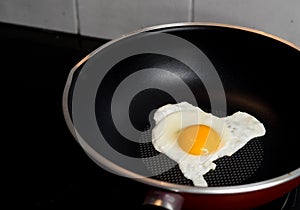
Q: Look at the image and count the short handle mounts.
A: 1